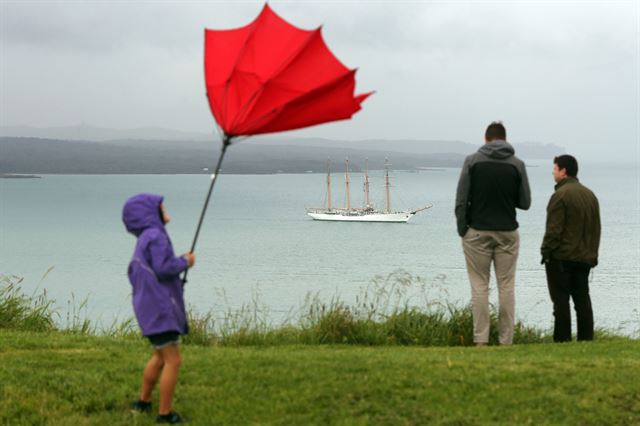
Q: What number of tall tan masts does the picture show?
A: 4